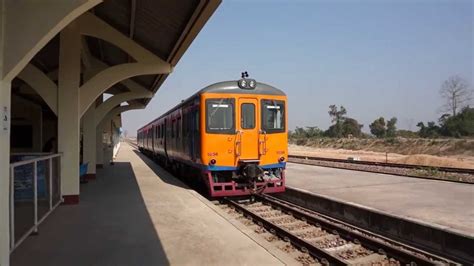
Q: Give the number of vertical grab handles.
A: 2